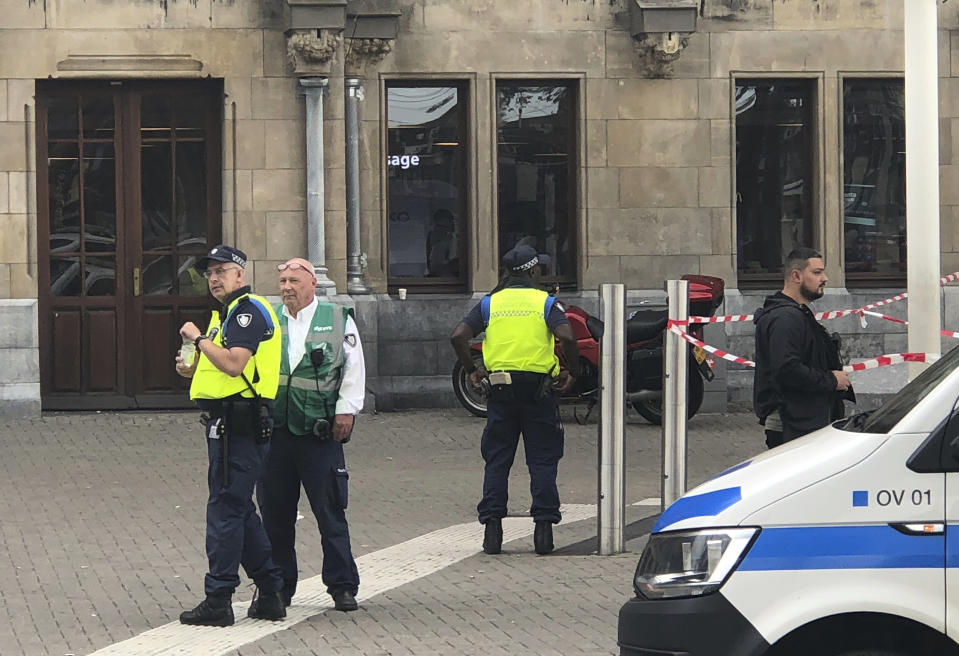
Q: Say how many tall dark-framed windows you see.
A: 4